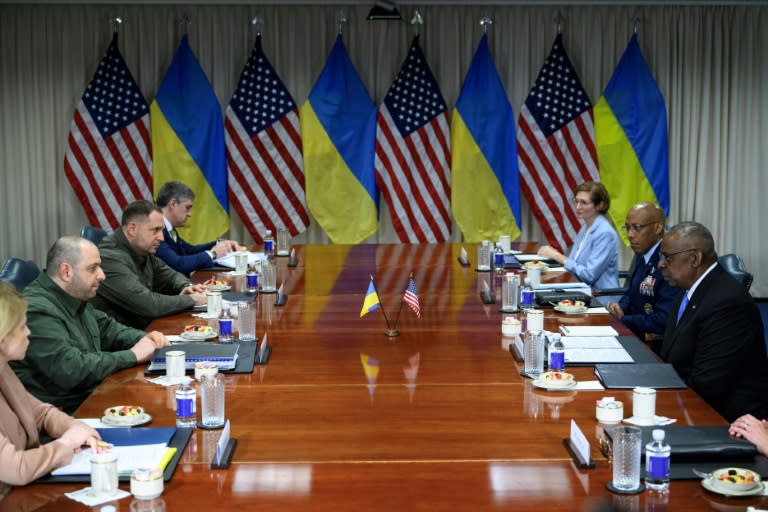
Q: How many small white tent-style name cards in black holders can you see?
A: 8